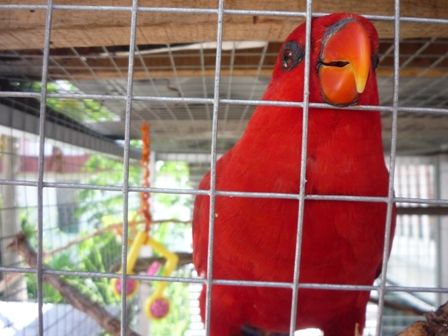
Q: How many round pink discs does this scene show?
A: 2